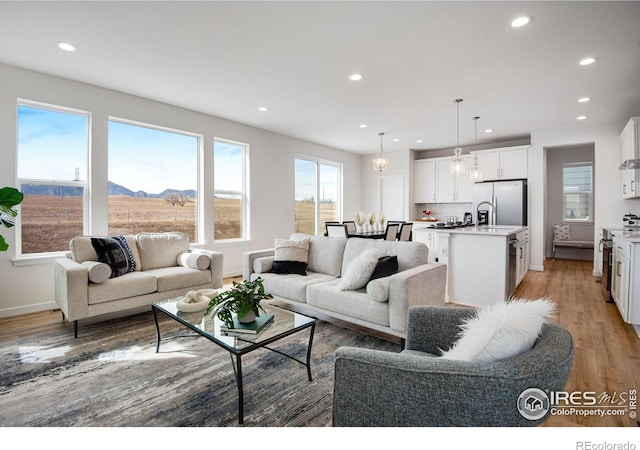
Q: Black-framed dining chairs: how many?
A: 6